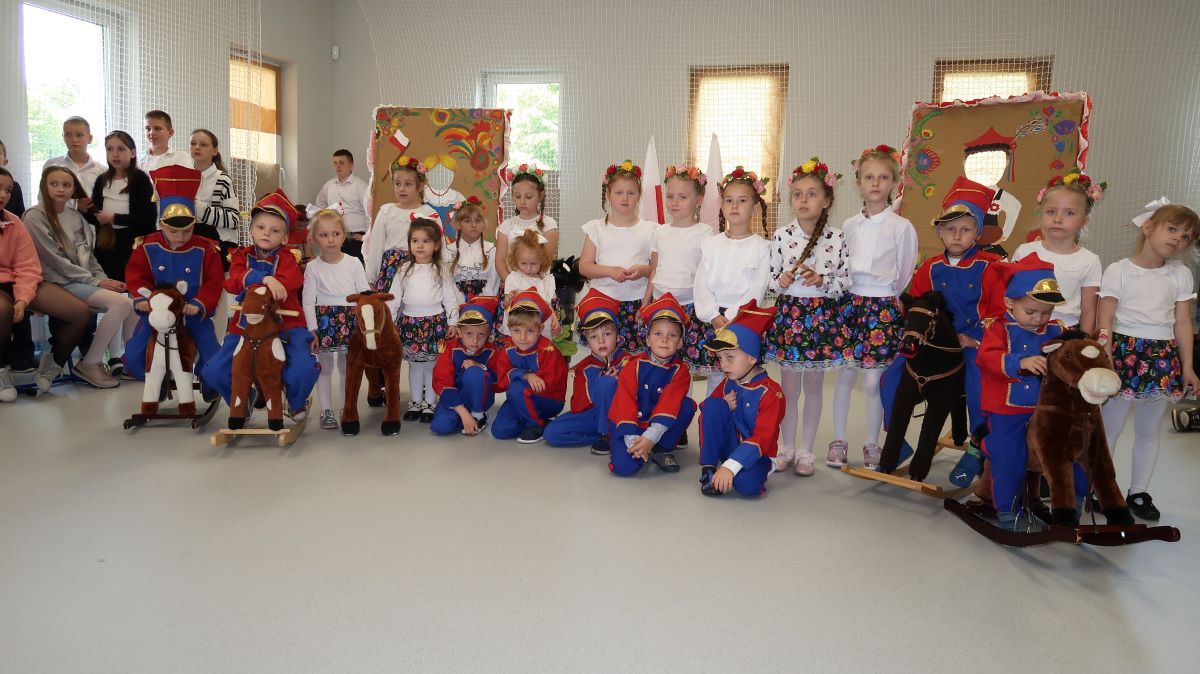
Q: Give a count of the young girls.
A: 13